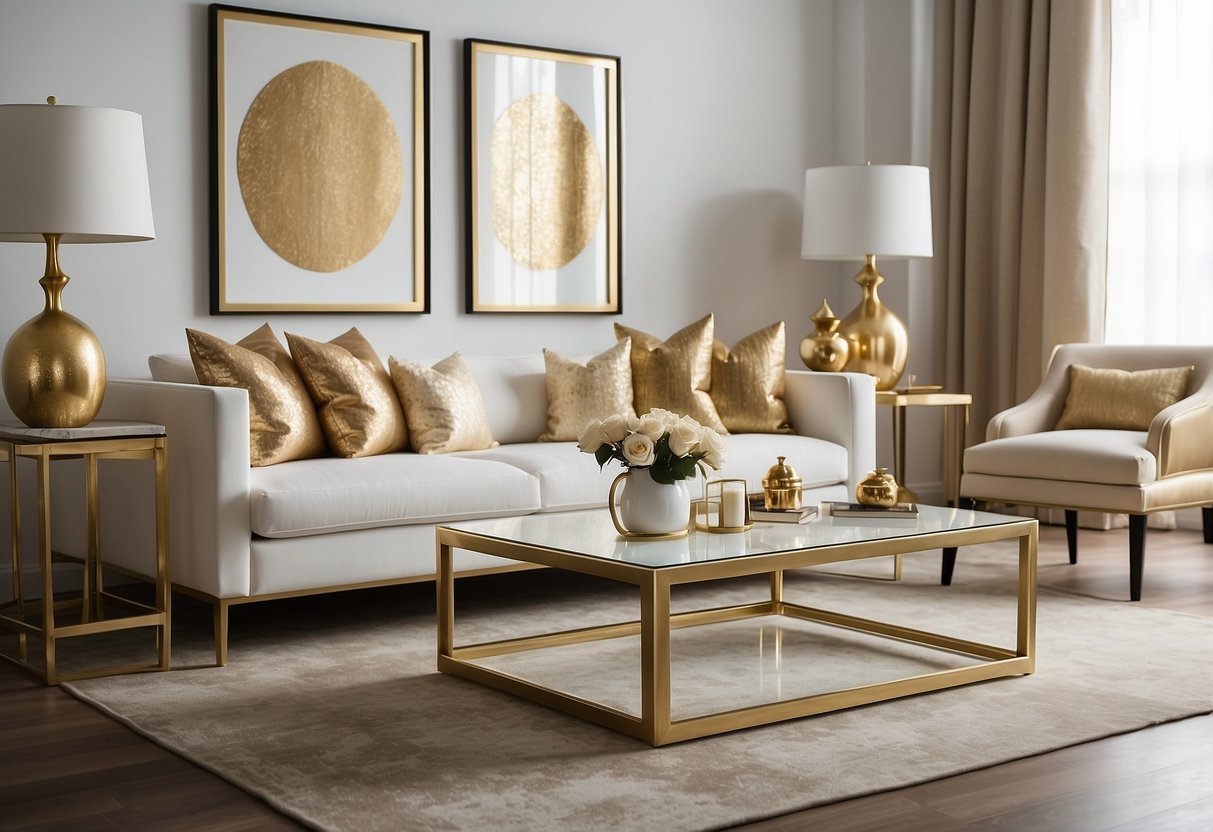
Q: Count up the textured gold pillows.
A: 7